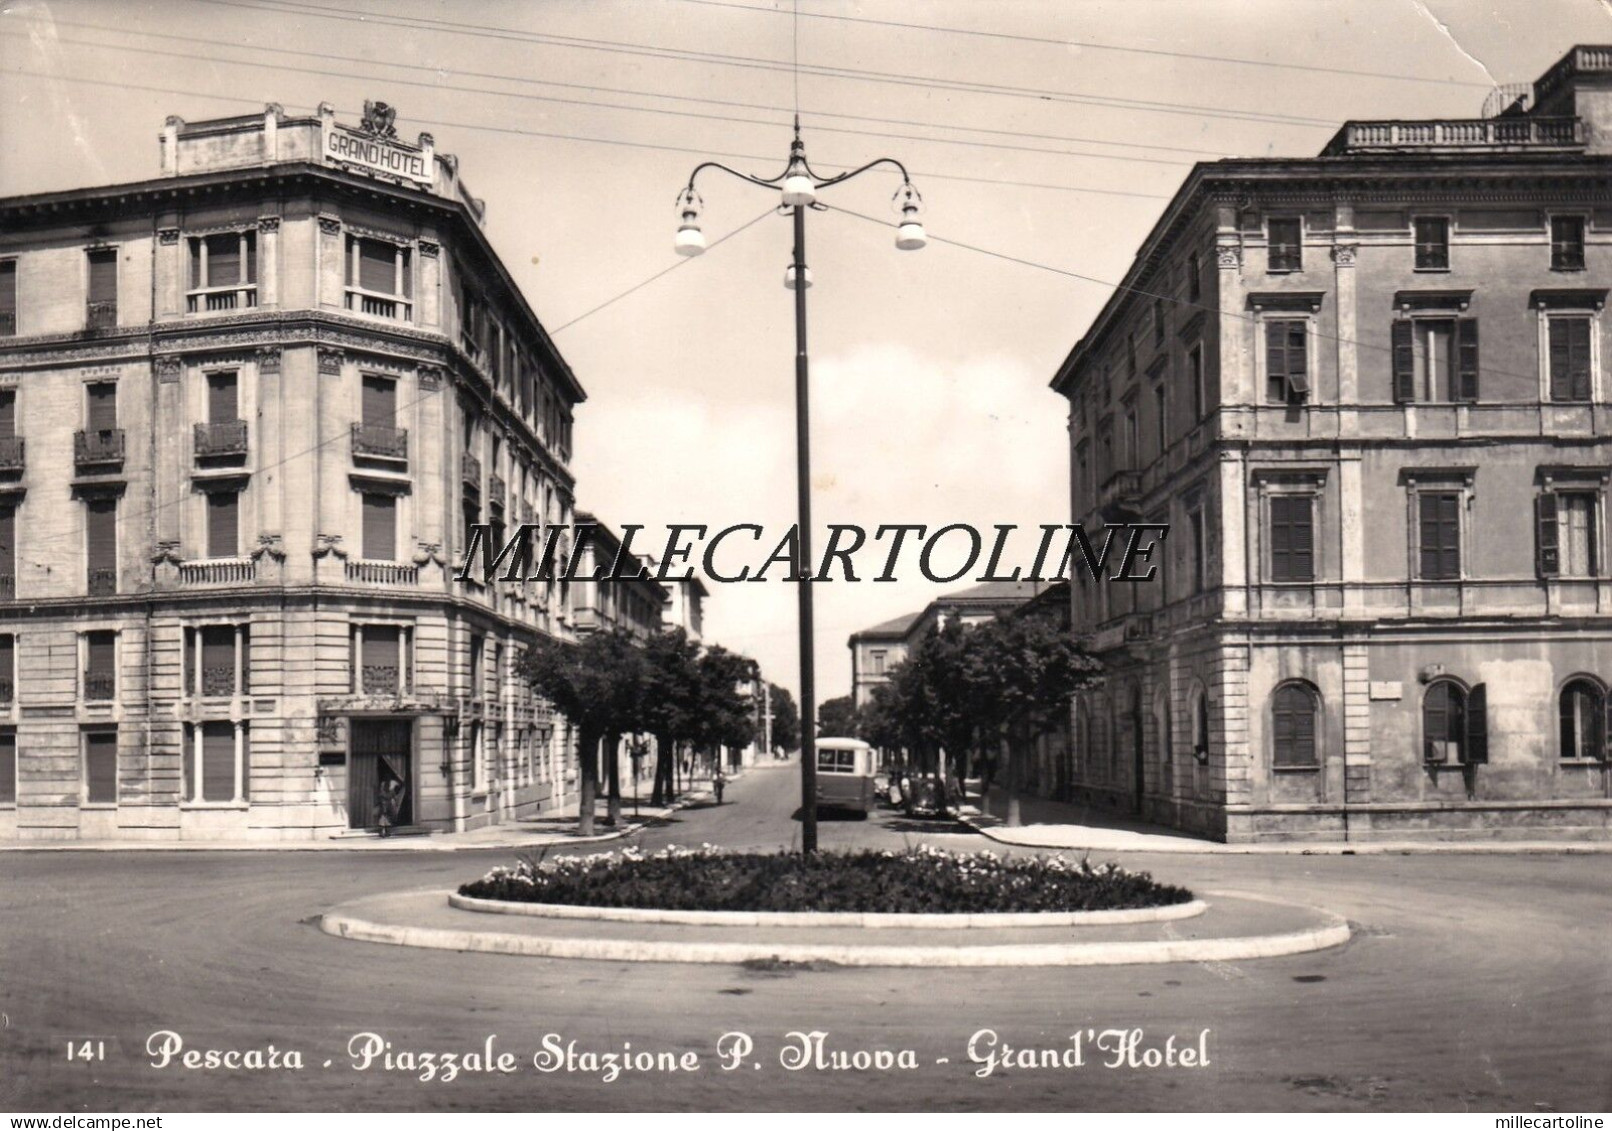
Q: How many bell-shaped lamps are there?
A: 4